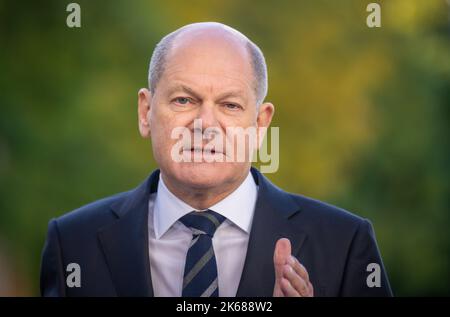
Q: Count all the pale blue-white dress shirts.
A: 1